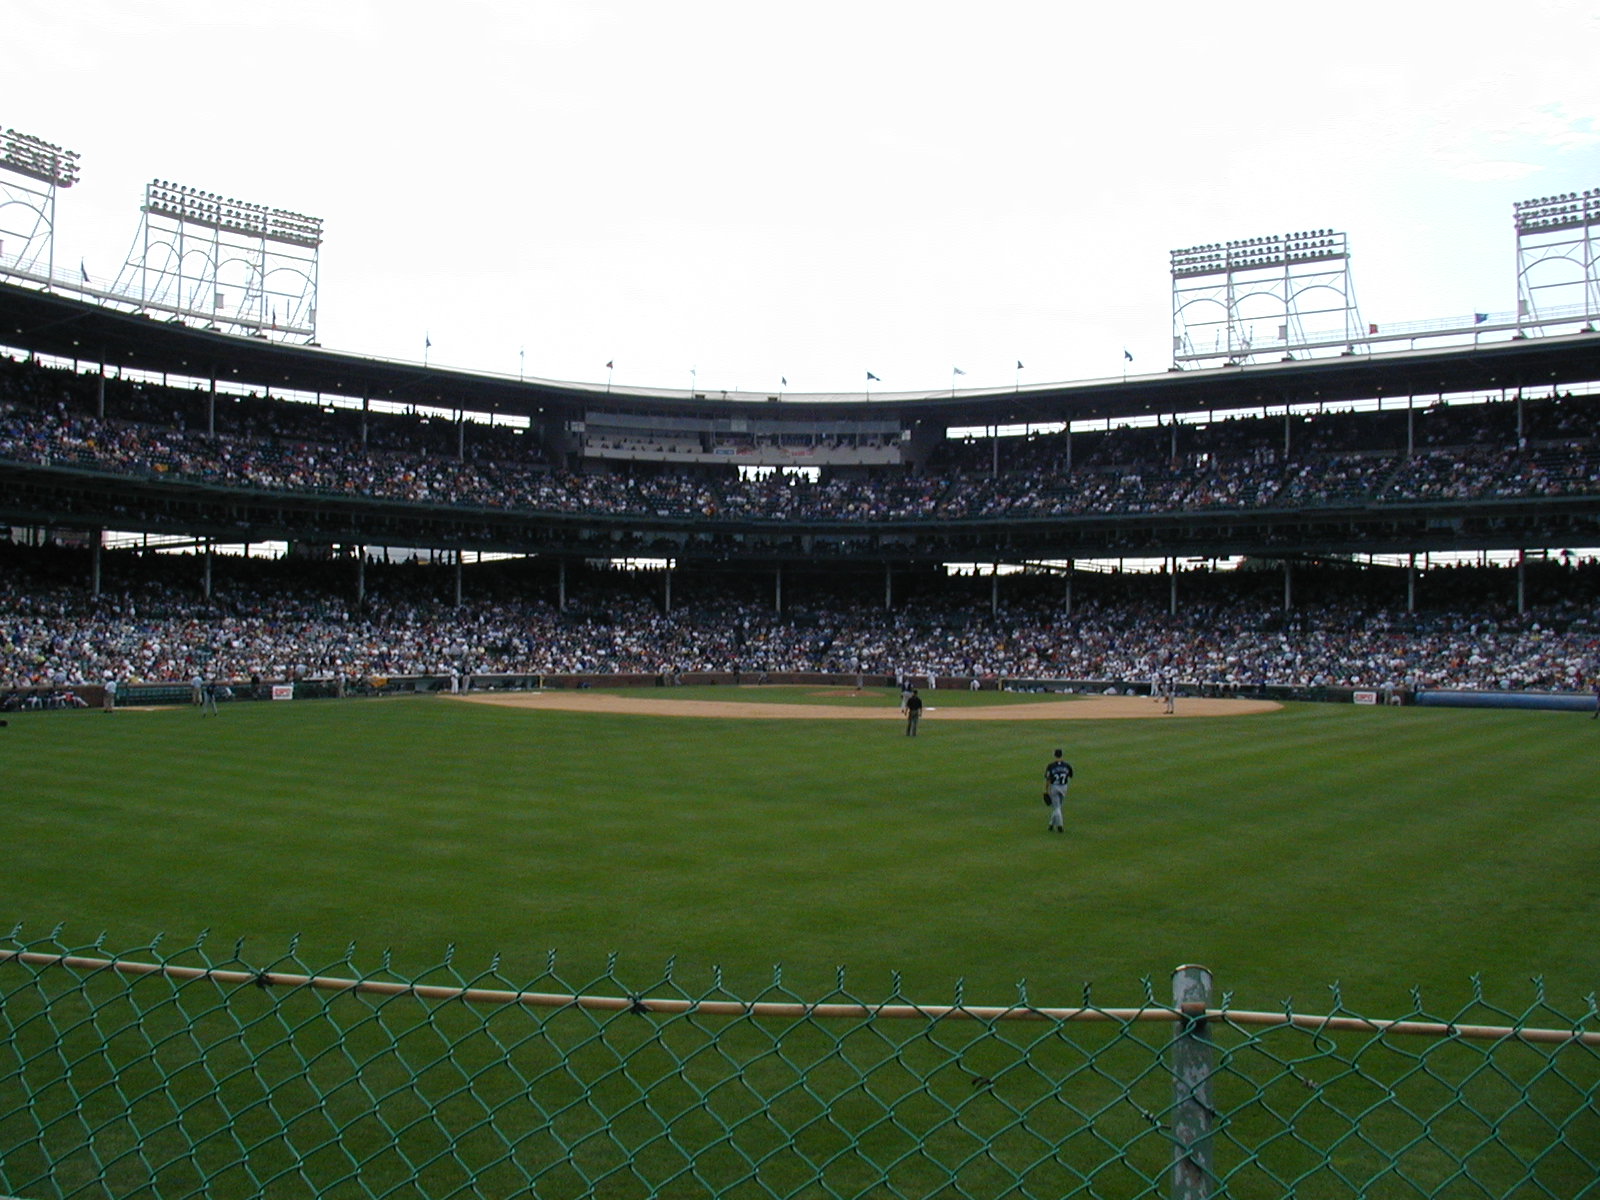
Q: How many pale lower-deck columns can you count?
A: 14